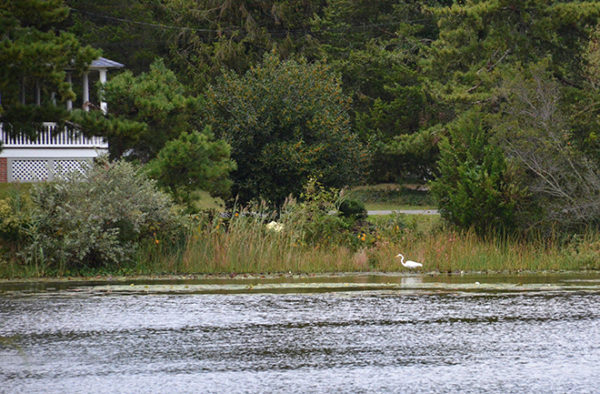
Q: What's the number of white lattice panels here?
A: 2